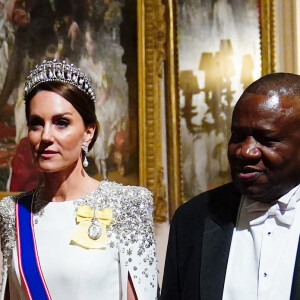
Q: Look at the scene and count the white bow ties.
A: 1